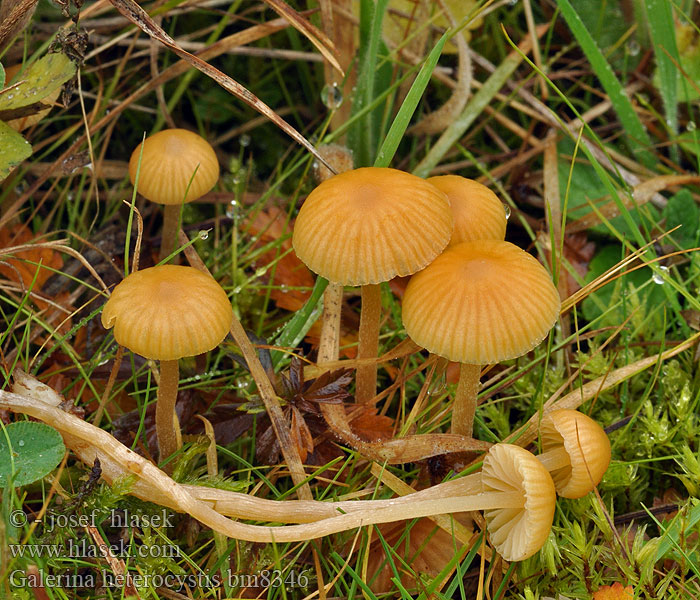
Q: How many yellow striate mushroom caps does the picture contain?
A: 7